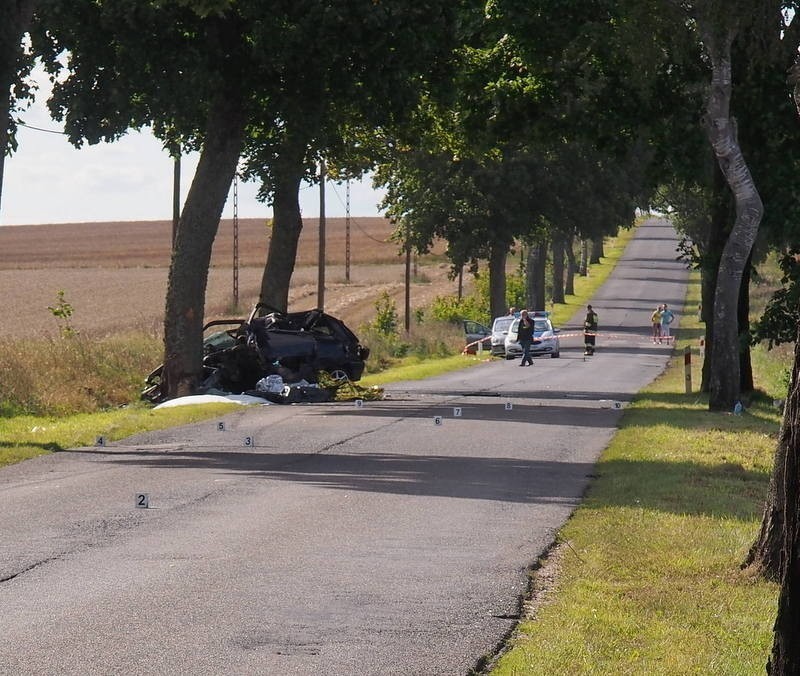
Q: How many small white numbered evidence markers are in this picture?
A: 9